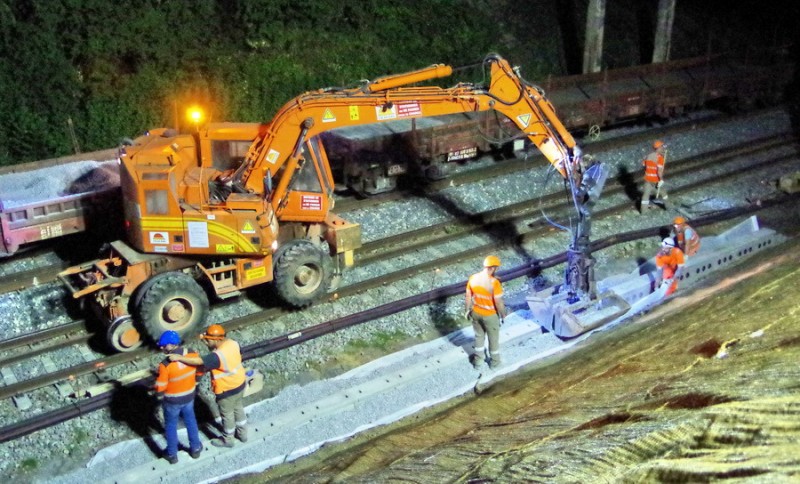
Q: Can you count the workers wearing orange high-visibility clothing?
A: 6